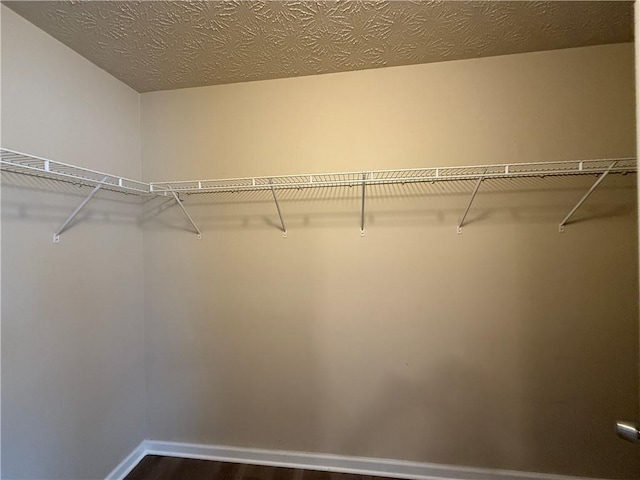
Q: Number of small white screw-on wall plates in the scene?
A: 6